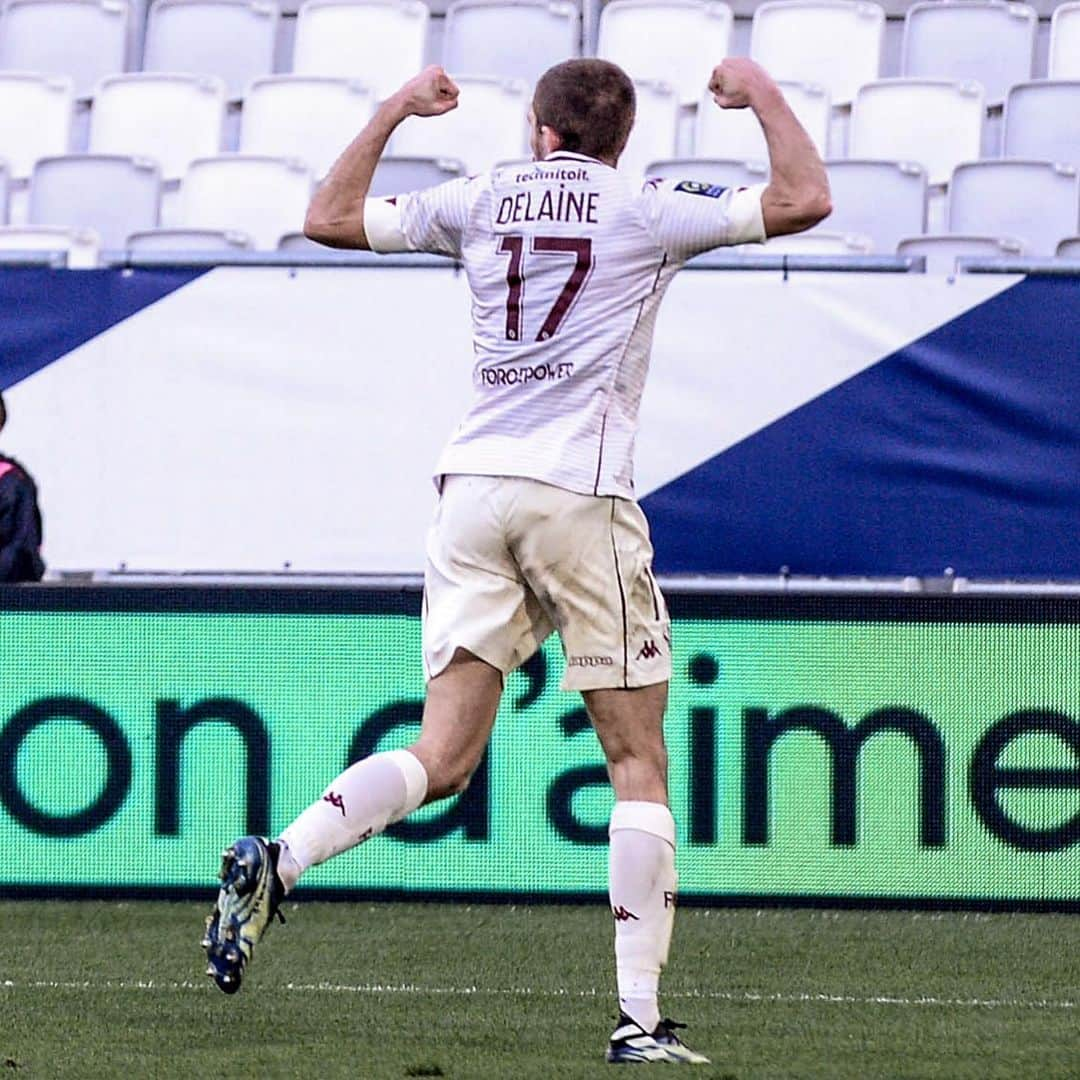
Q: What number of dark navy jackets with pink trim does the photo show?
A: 1